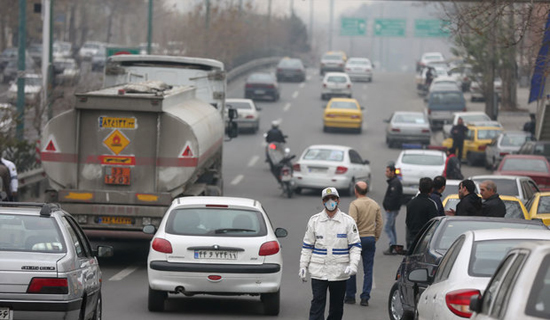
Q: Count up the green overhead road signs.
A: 3